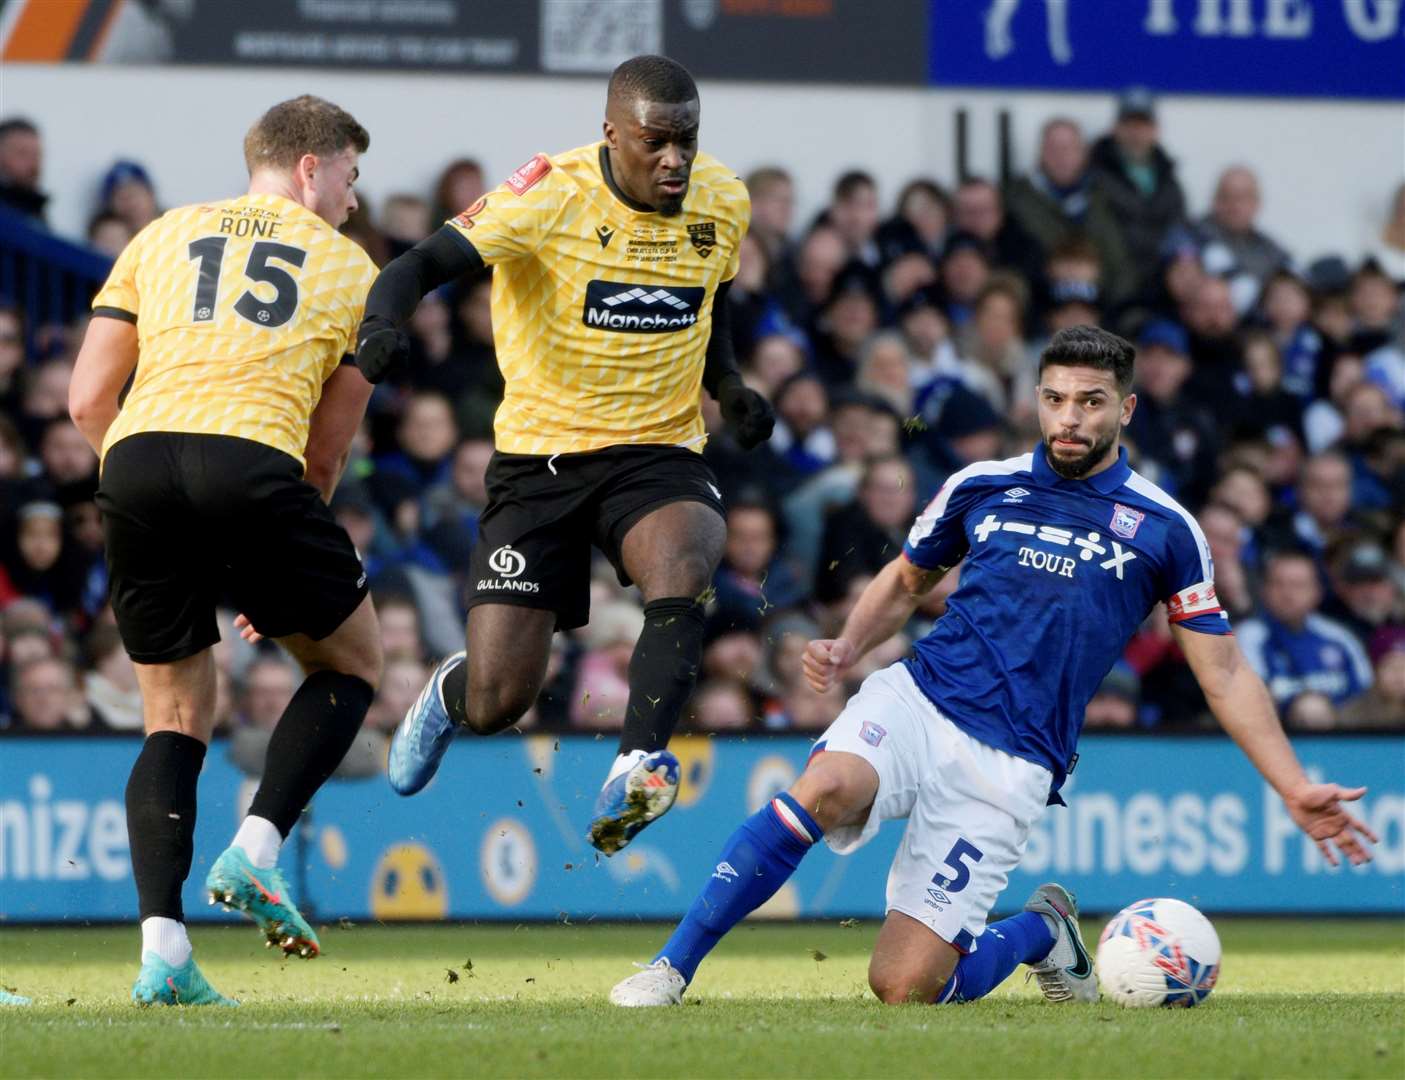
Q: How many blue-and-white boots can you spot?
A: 2